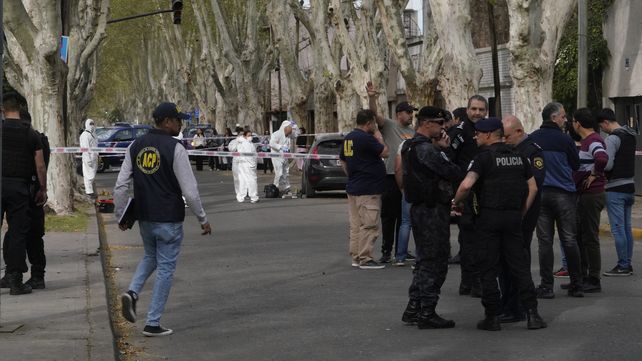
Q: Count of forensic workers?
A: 4